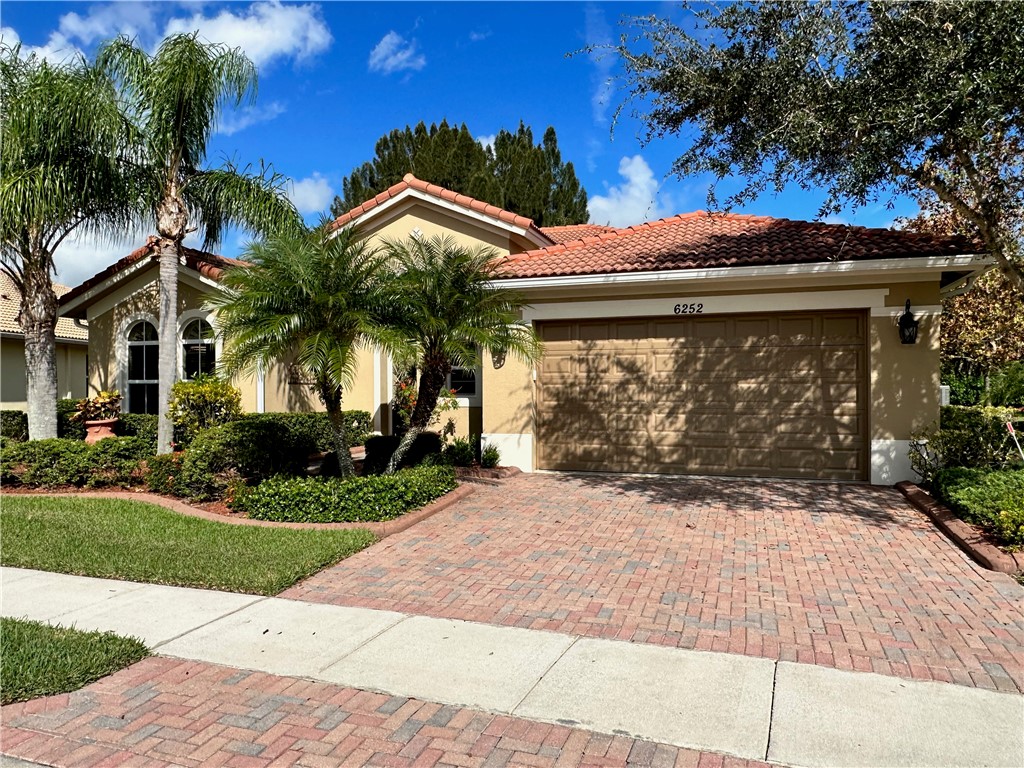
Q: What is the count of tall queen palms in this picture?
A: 2